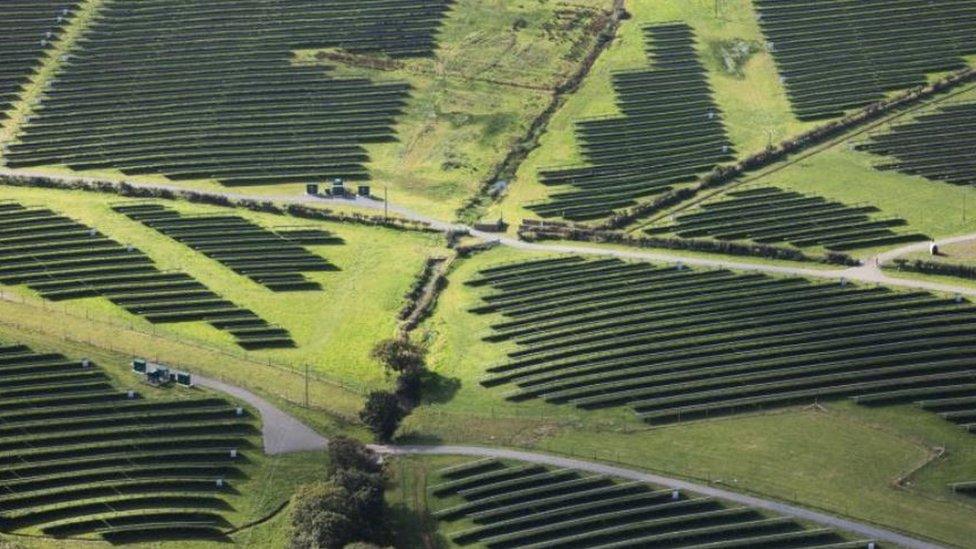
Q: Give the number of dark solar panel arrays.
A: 11